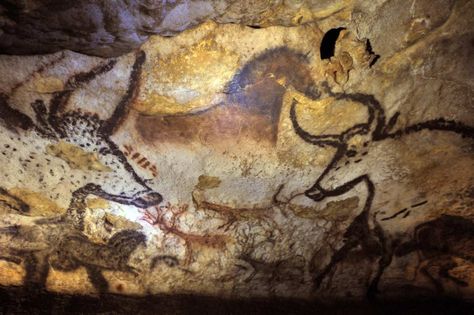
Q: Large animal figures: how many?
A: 3